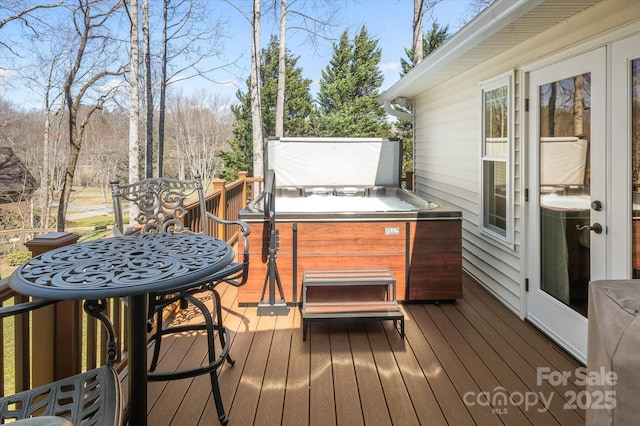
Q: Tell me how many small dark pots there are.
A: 0